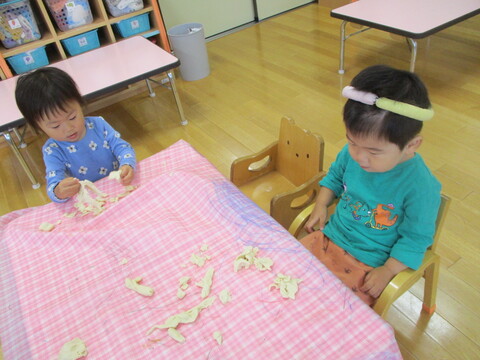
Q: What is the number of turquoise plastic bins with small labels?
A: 3